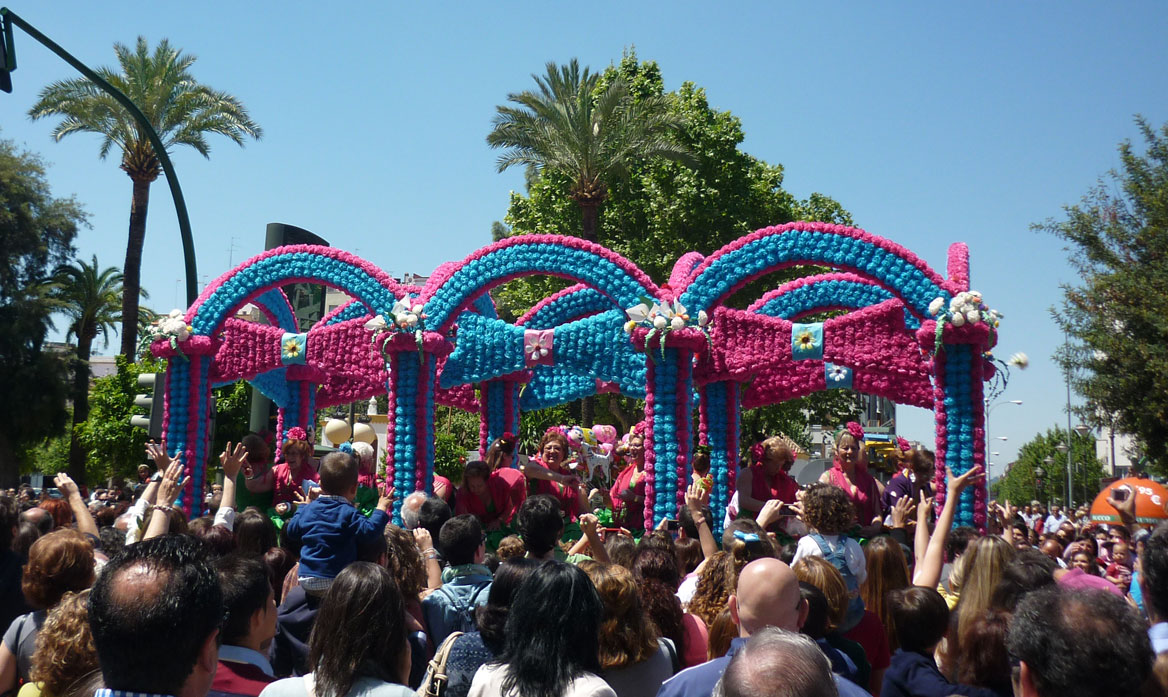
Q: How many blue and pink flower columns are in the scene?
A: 7